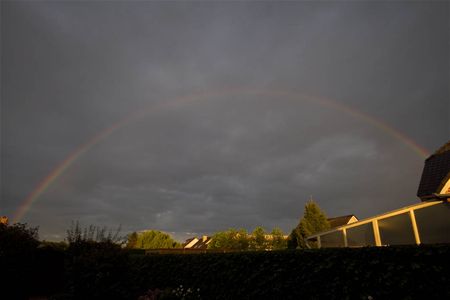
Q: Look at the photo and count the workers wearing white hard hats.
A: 0